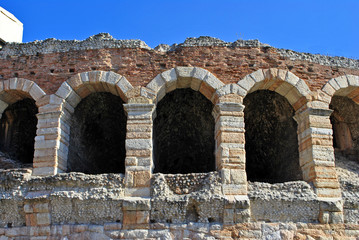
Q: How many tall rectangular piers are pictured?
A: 4